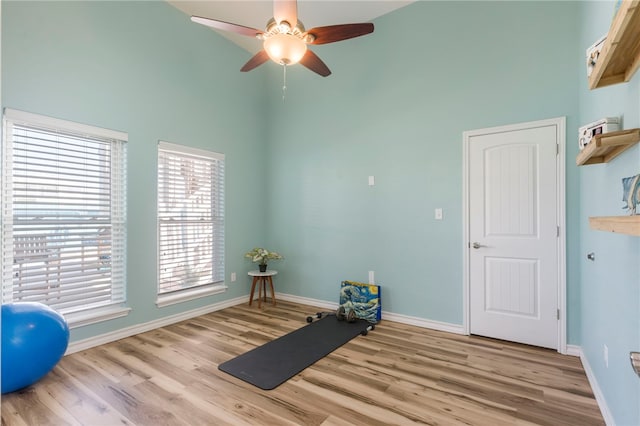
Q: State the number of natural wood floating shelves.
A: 3